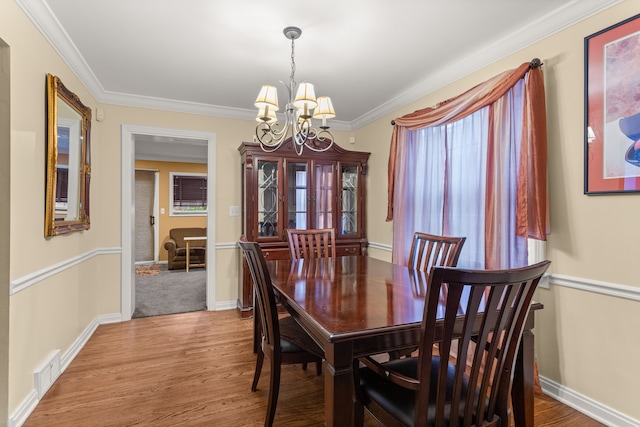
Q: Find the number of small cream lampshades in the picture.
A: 5